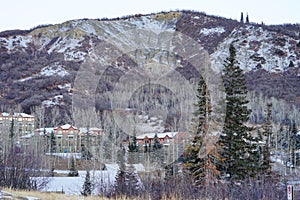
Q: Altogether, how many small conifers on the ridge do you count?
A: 2